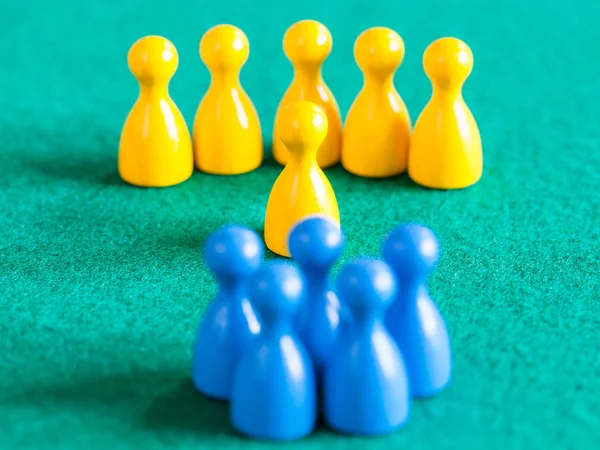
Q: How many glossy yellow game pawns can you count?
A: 6